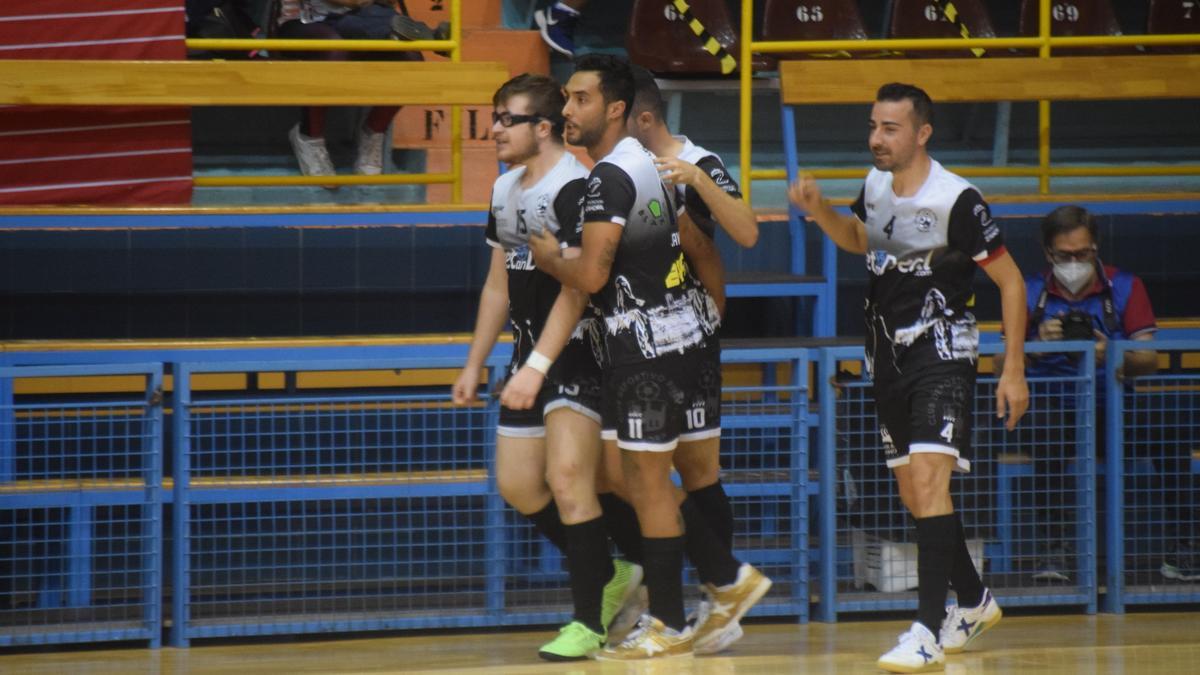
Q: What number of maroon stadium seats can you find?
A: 5